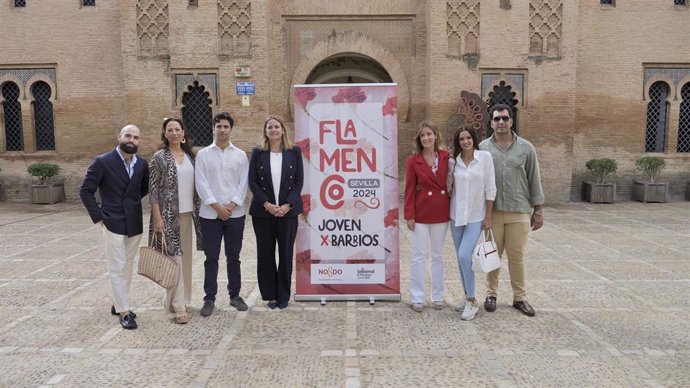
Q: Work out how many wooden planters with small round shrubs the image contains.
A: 3